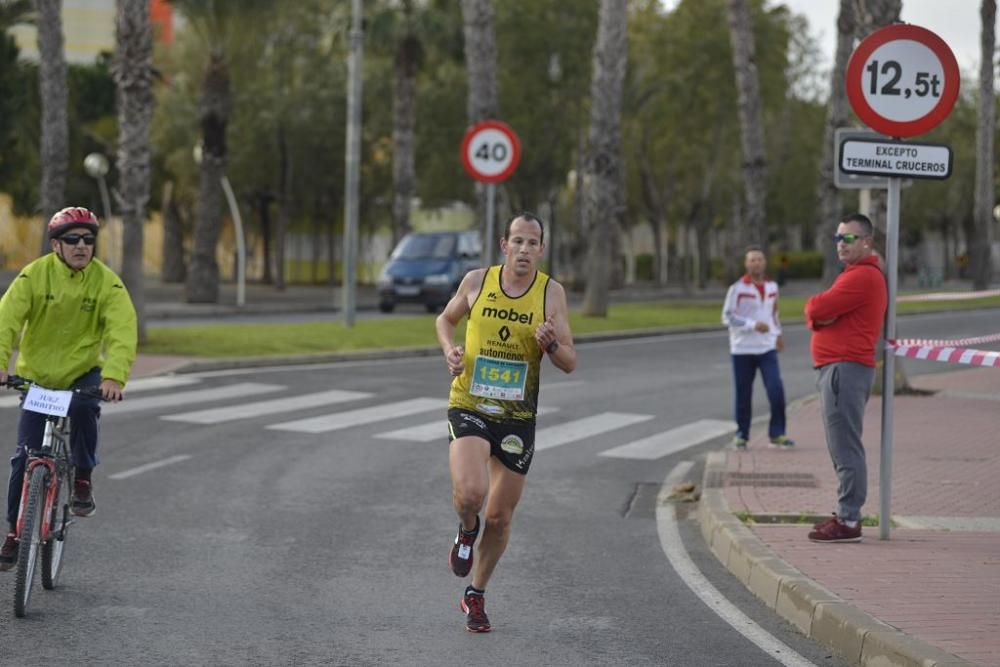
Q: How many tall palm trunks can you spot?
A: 10